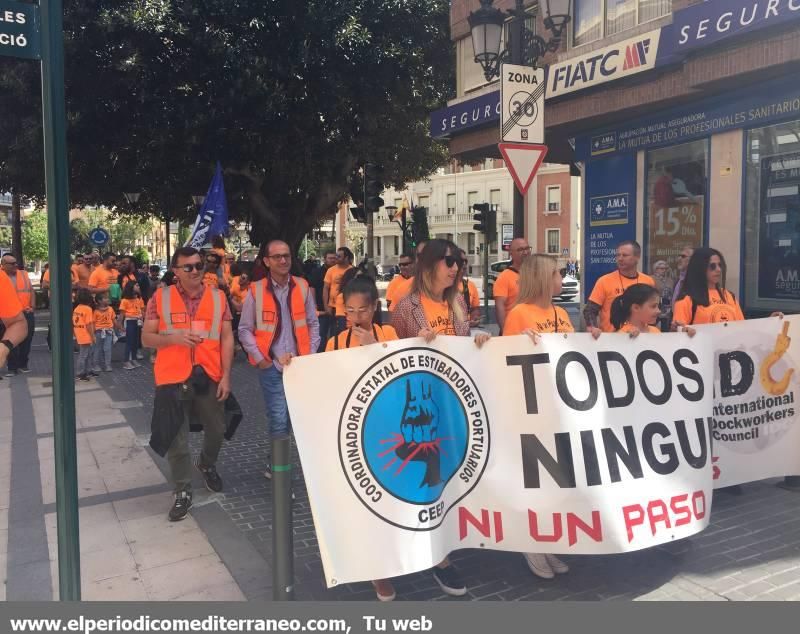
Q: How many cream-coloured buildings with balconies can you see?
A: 1